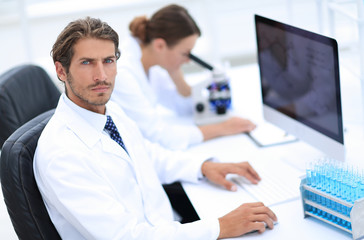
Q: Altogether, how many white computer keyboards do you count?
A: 1